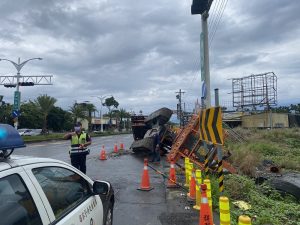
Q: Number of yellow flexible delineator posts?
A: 6